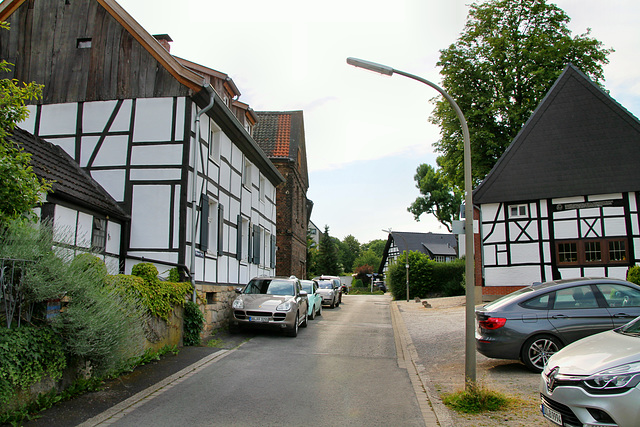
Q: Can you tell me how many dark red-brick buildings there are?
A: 1